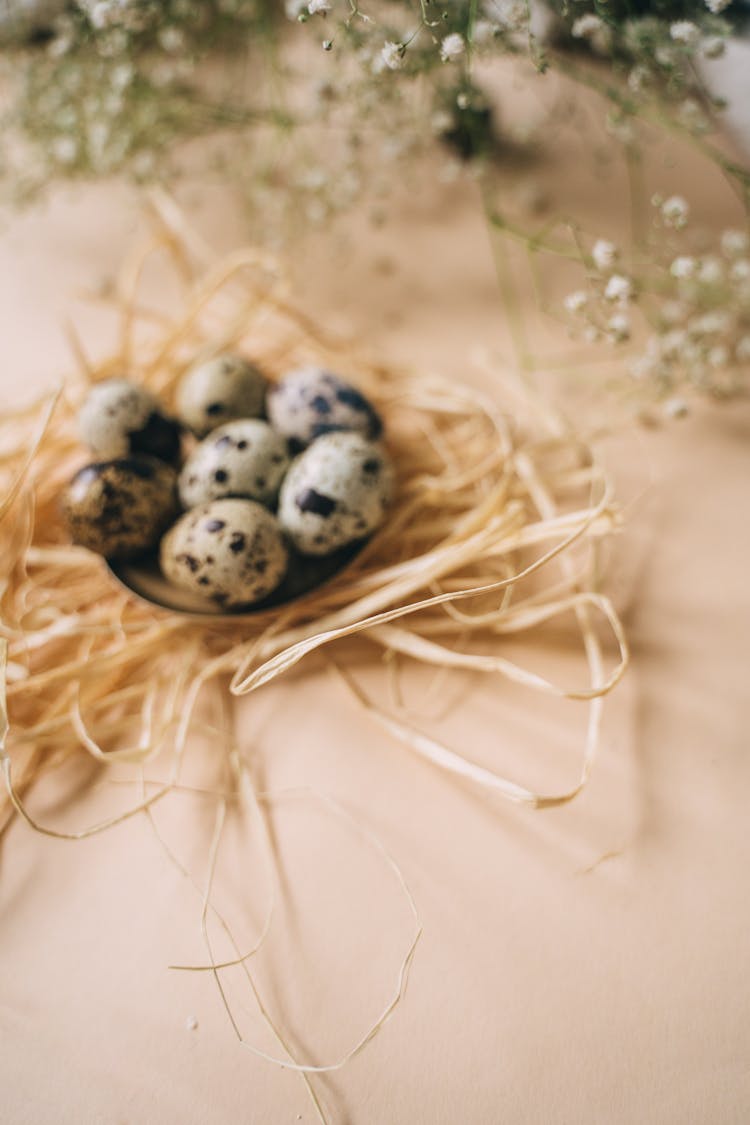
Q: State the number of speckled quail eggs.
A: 7